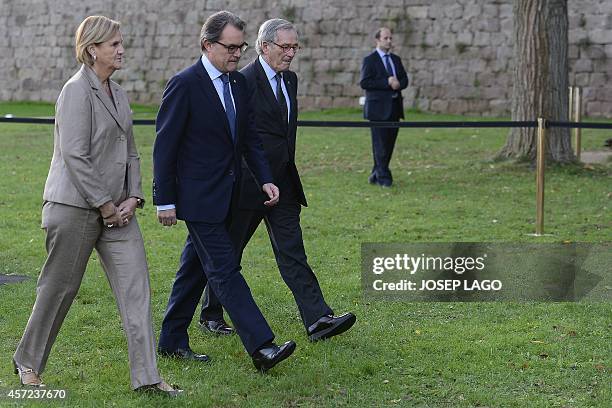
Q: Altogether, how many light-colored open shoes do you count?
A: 2